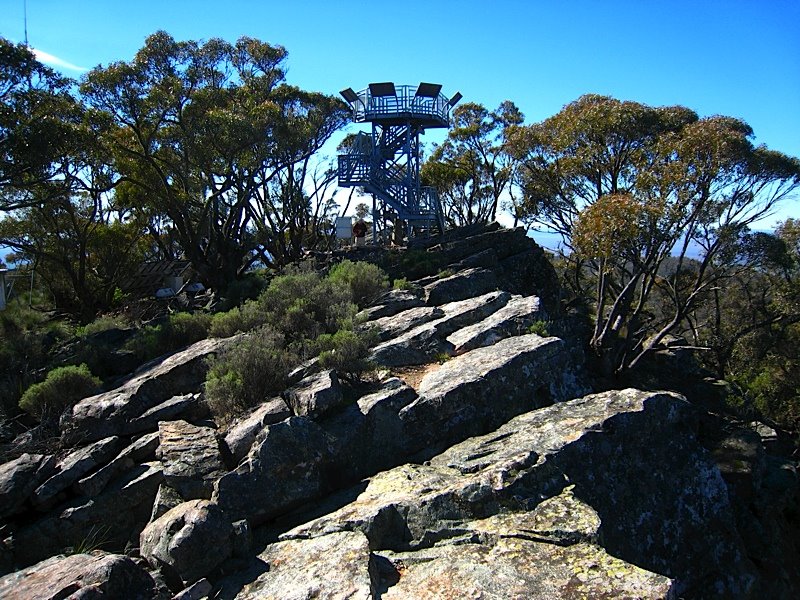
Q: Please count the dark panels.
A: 4